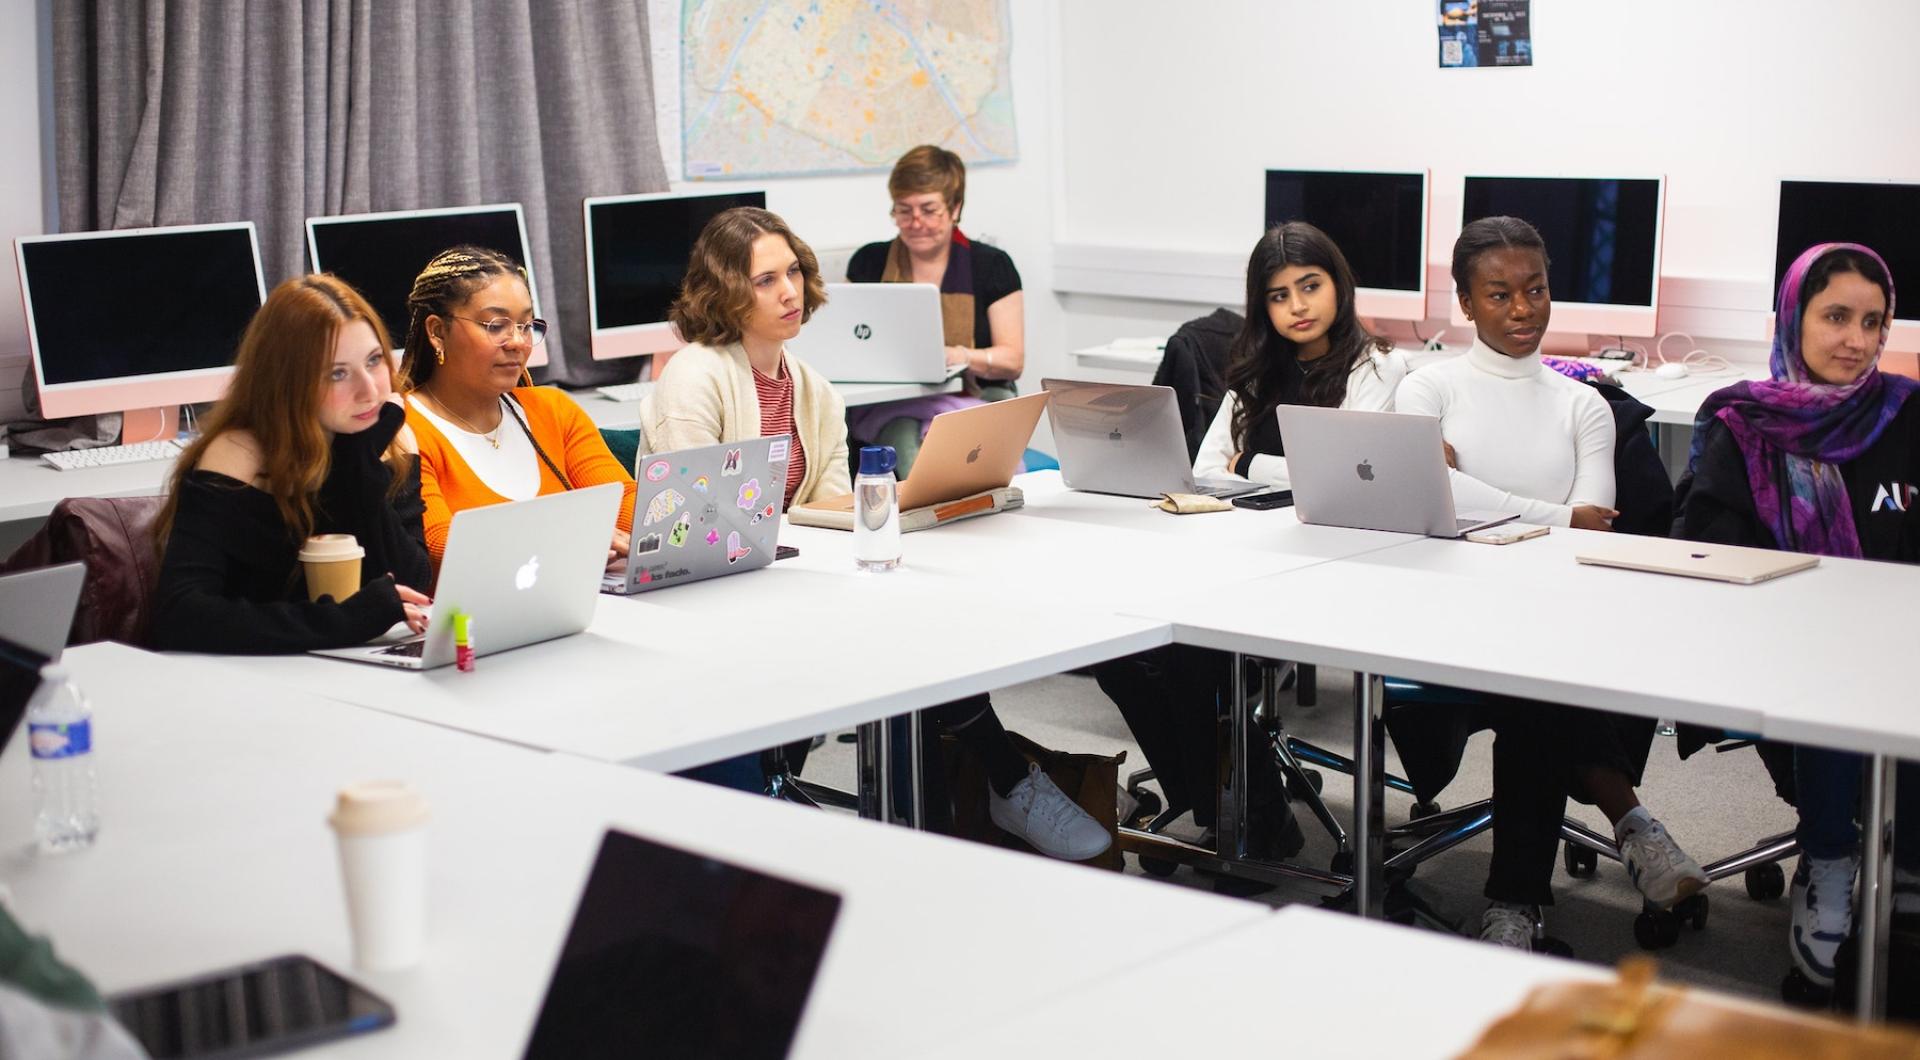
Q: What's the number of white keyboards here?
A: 2